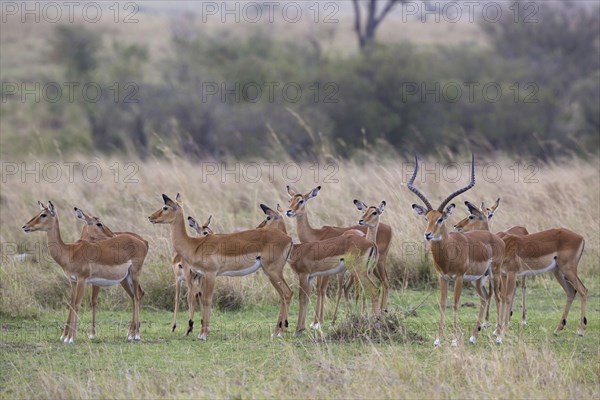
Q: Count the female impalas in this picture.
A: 9